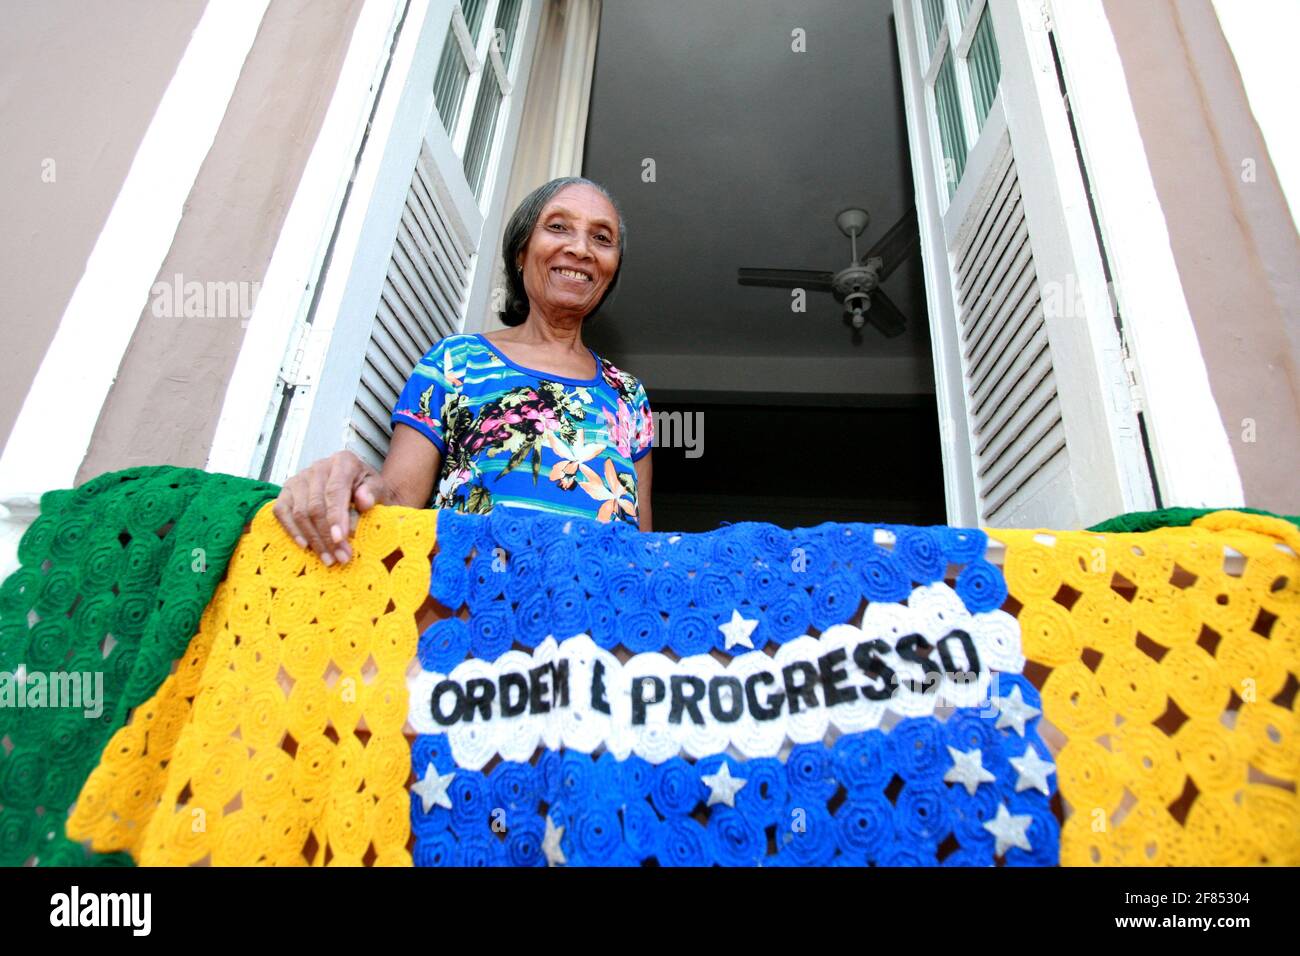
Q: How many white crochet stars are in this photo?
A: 8